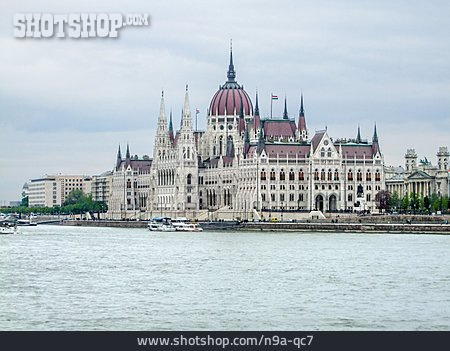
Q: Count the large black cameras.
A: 0